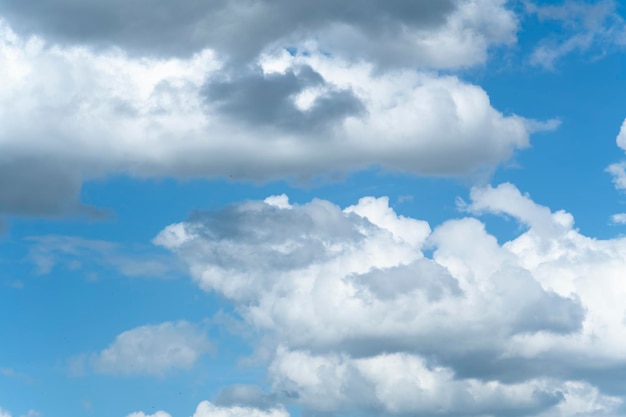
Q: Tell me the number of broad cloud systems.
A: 2